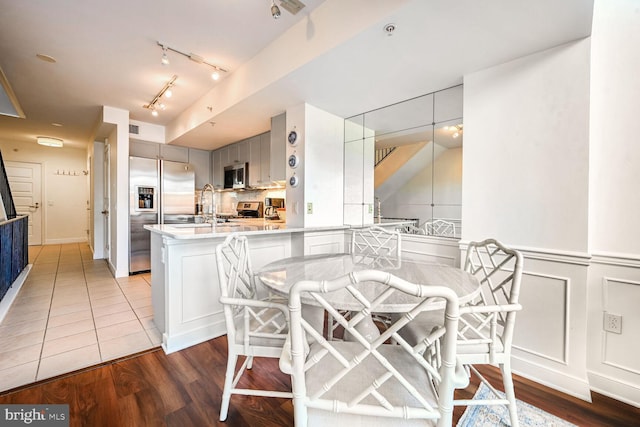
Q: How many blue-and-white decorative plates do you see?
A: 3